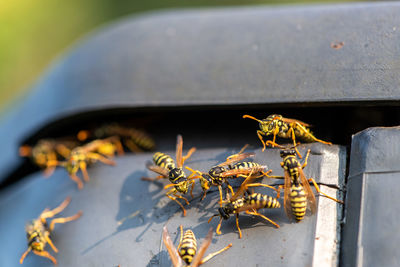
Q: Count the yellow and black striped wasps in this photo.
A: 10